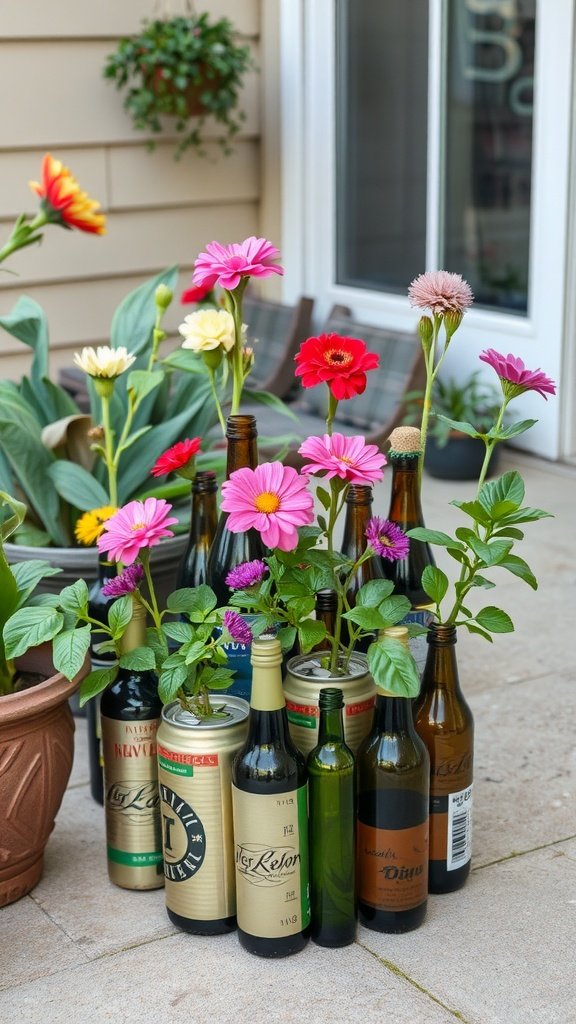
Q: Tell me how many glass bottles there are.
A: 11